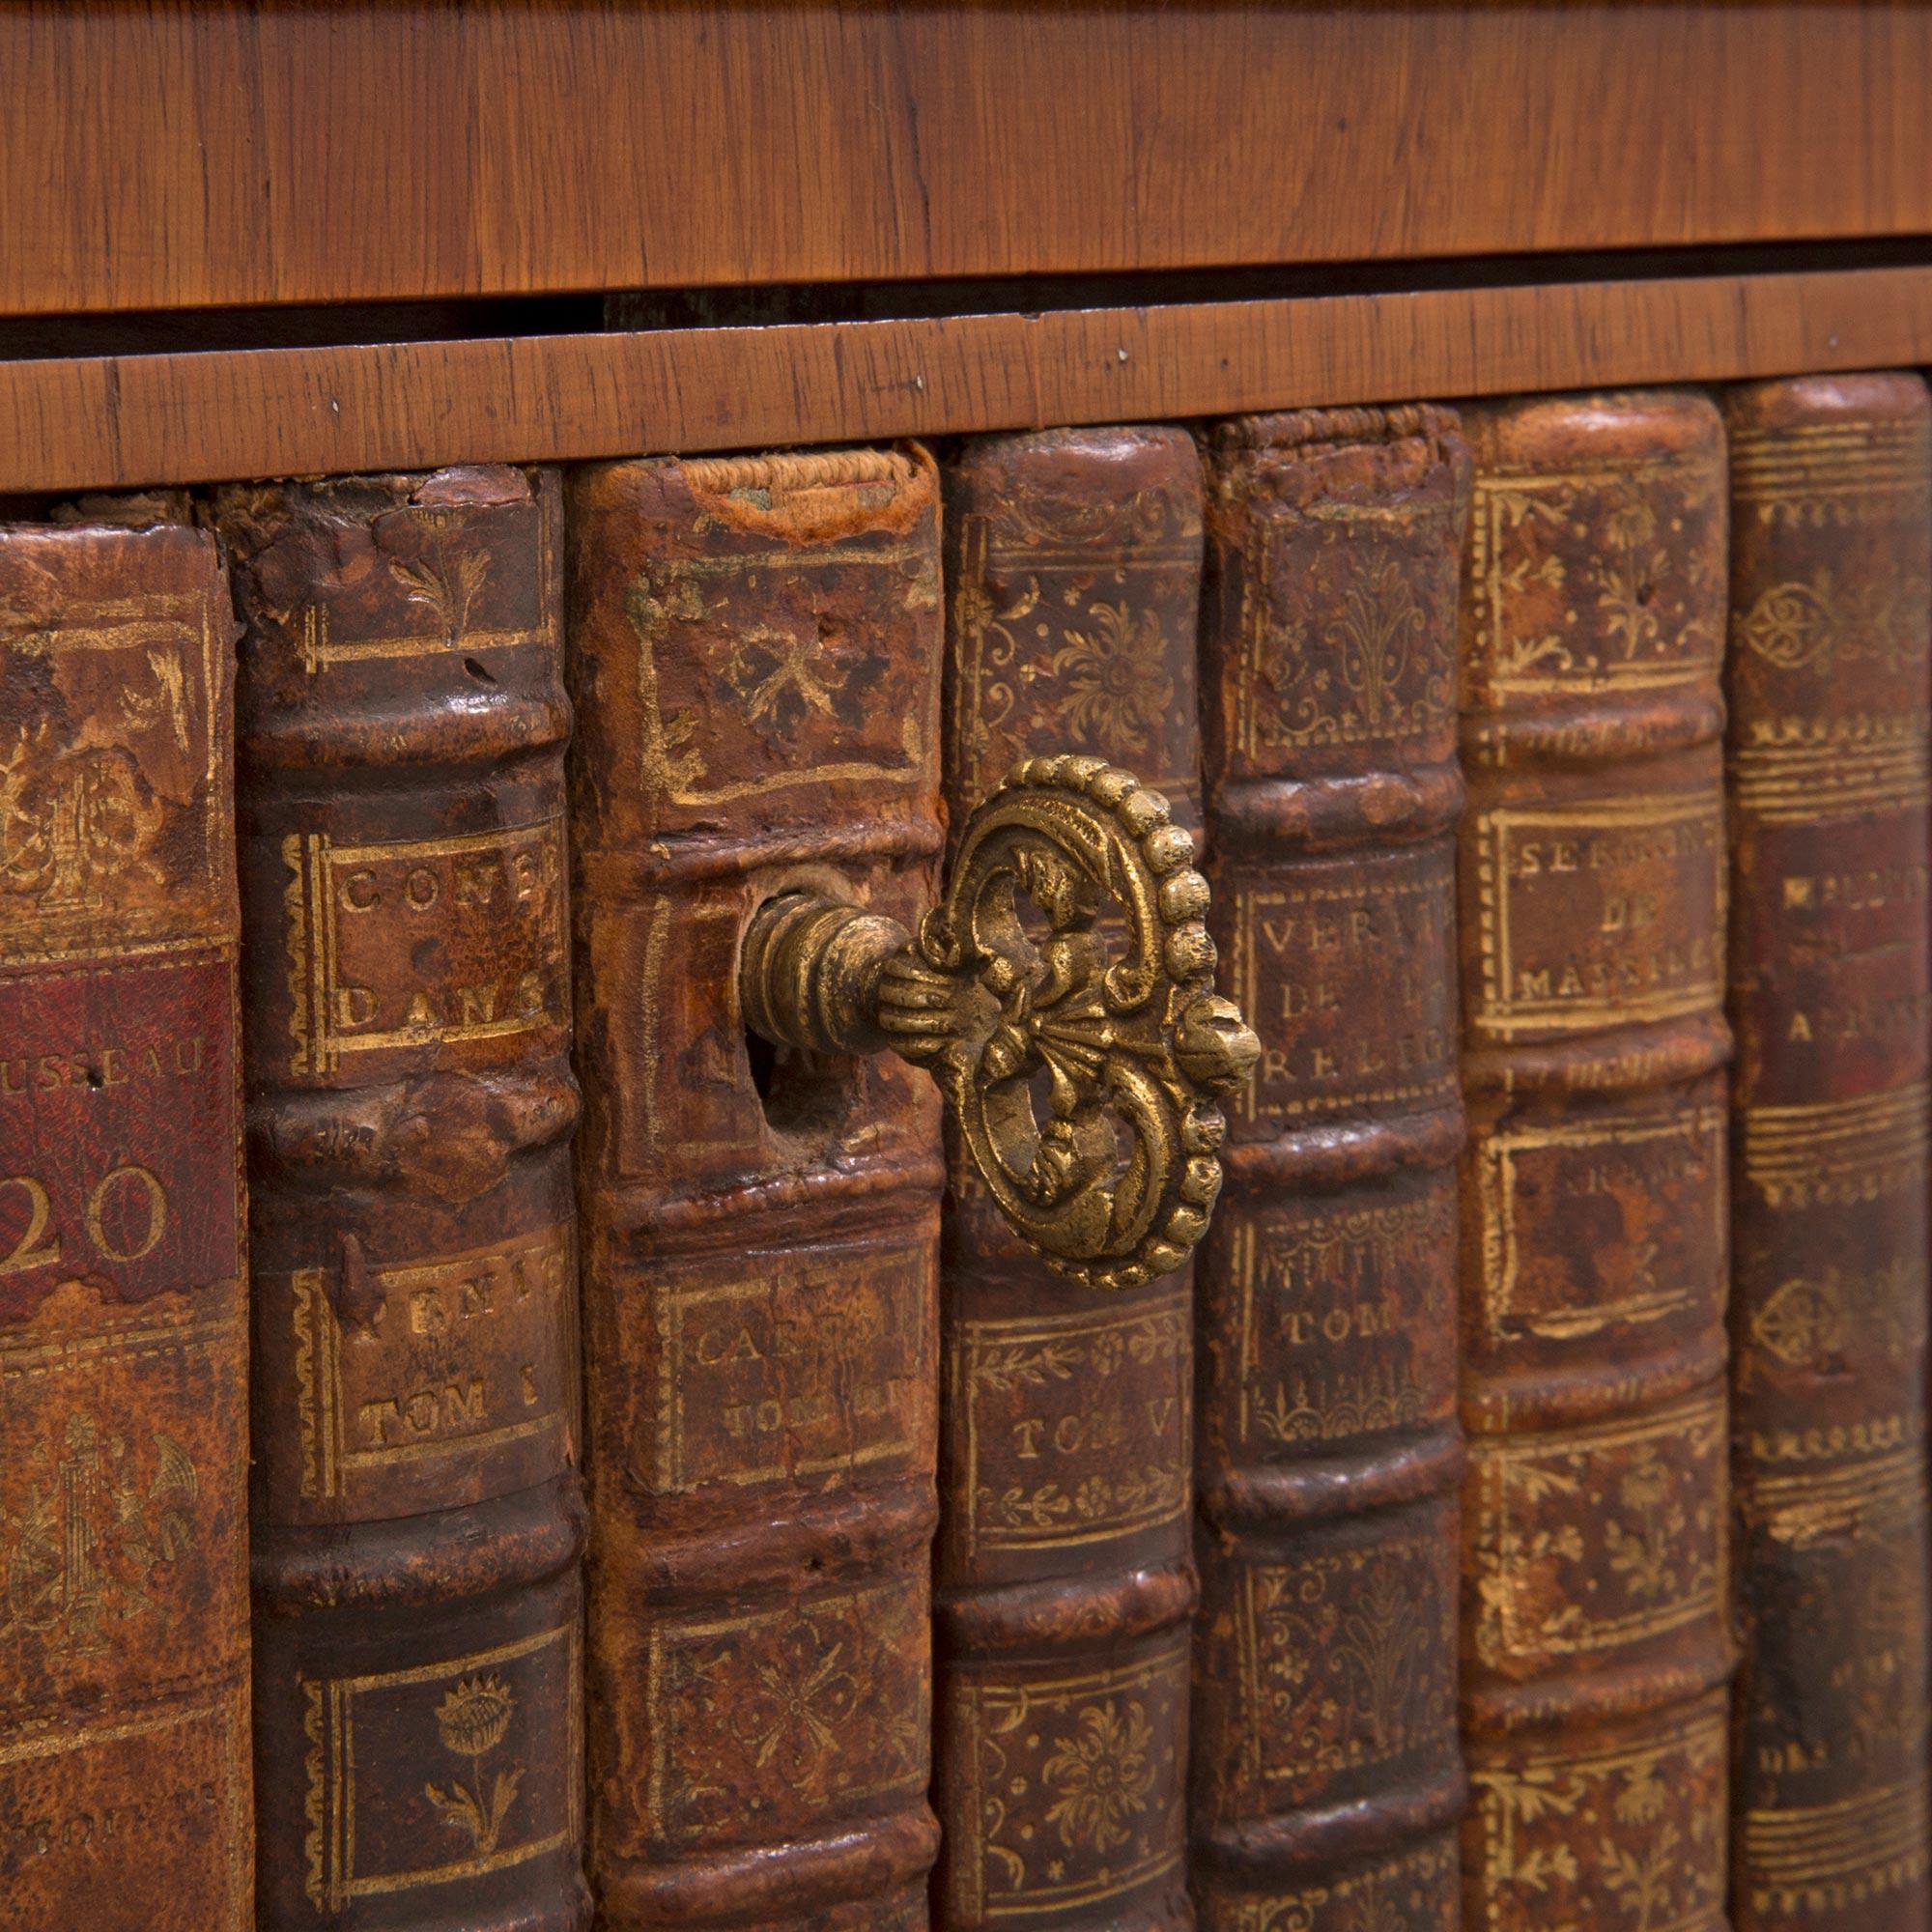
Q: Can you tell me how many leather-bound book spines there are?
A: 7